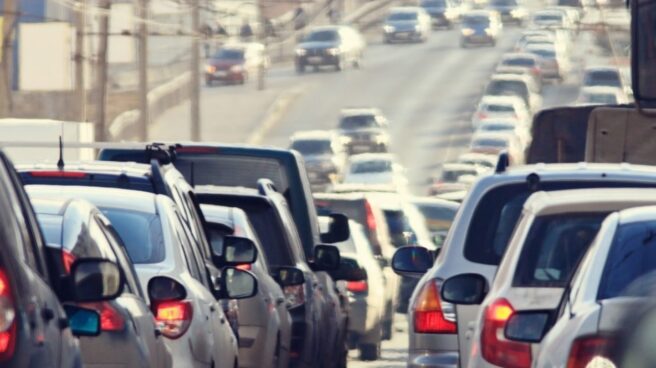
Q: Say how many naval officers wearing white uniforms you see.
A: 0